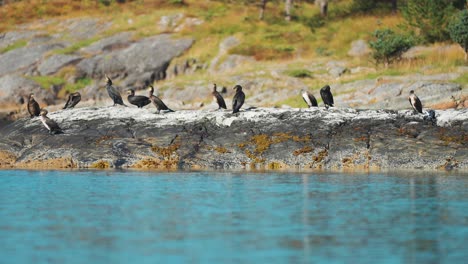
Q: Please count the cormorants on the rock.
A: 11